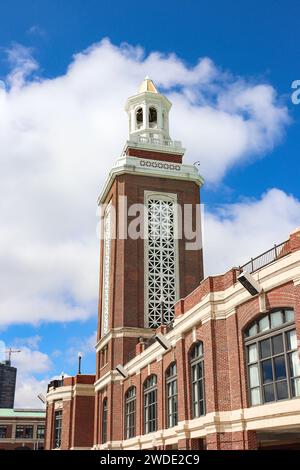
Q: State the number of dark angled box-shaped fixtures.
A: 4